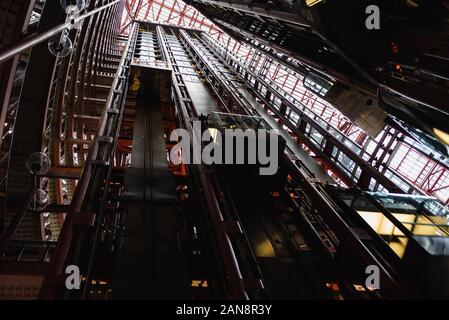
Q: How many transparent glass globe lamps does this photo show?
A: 4